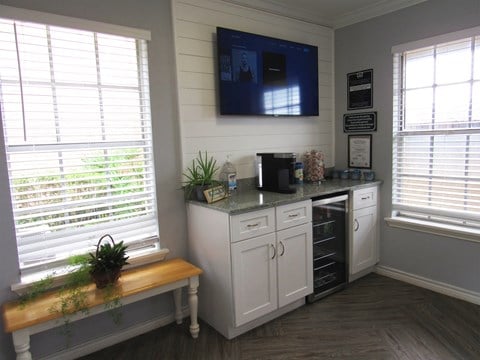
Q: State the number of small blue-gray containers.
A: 4